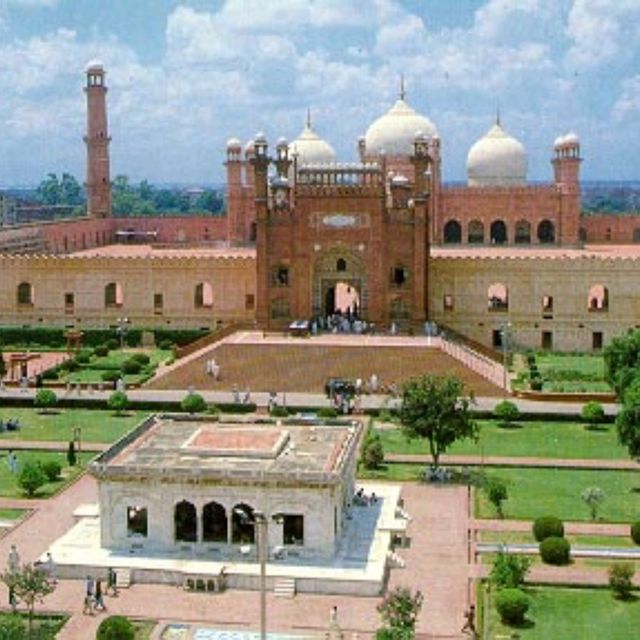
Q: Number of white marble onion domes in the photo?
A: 3